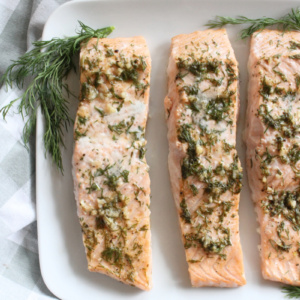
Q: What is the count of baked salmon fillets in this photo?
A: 3